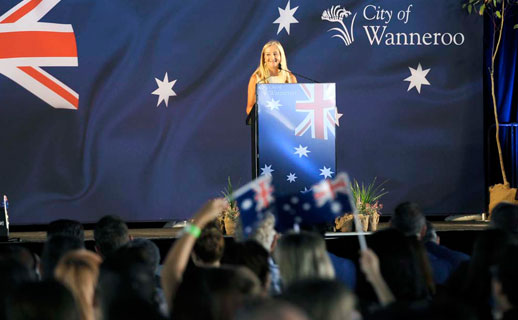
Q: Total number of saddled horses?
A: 0